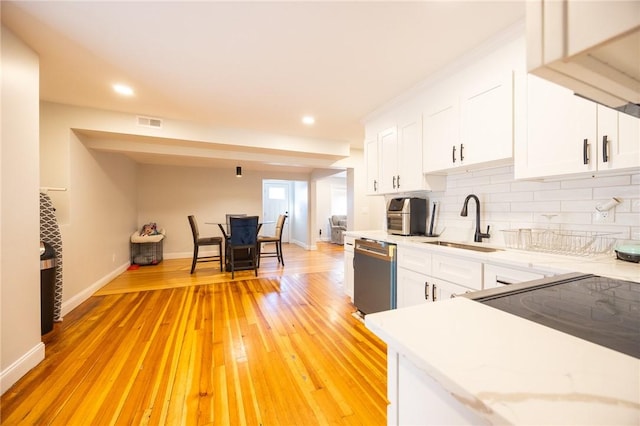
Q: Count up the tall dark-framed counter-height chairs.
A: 4